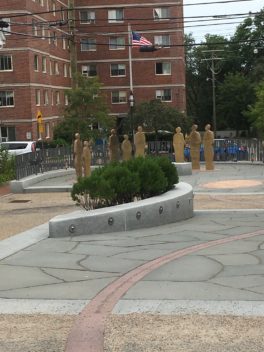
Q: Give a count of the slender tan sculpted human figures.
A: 8